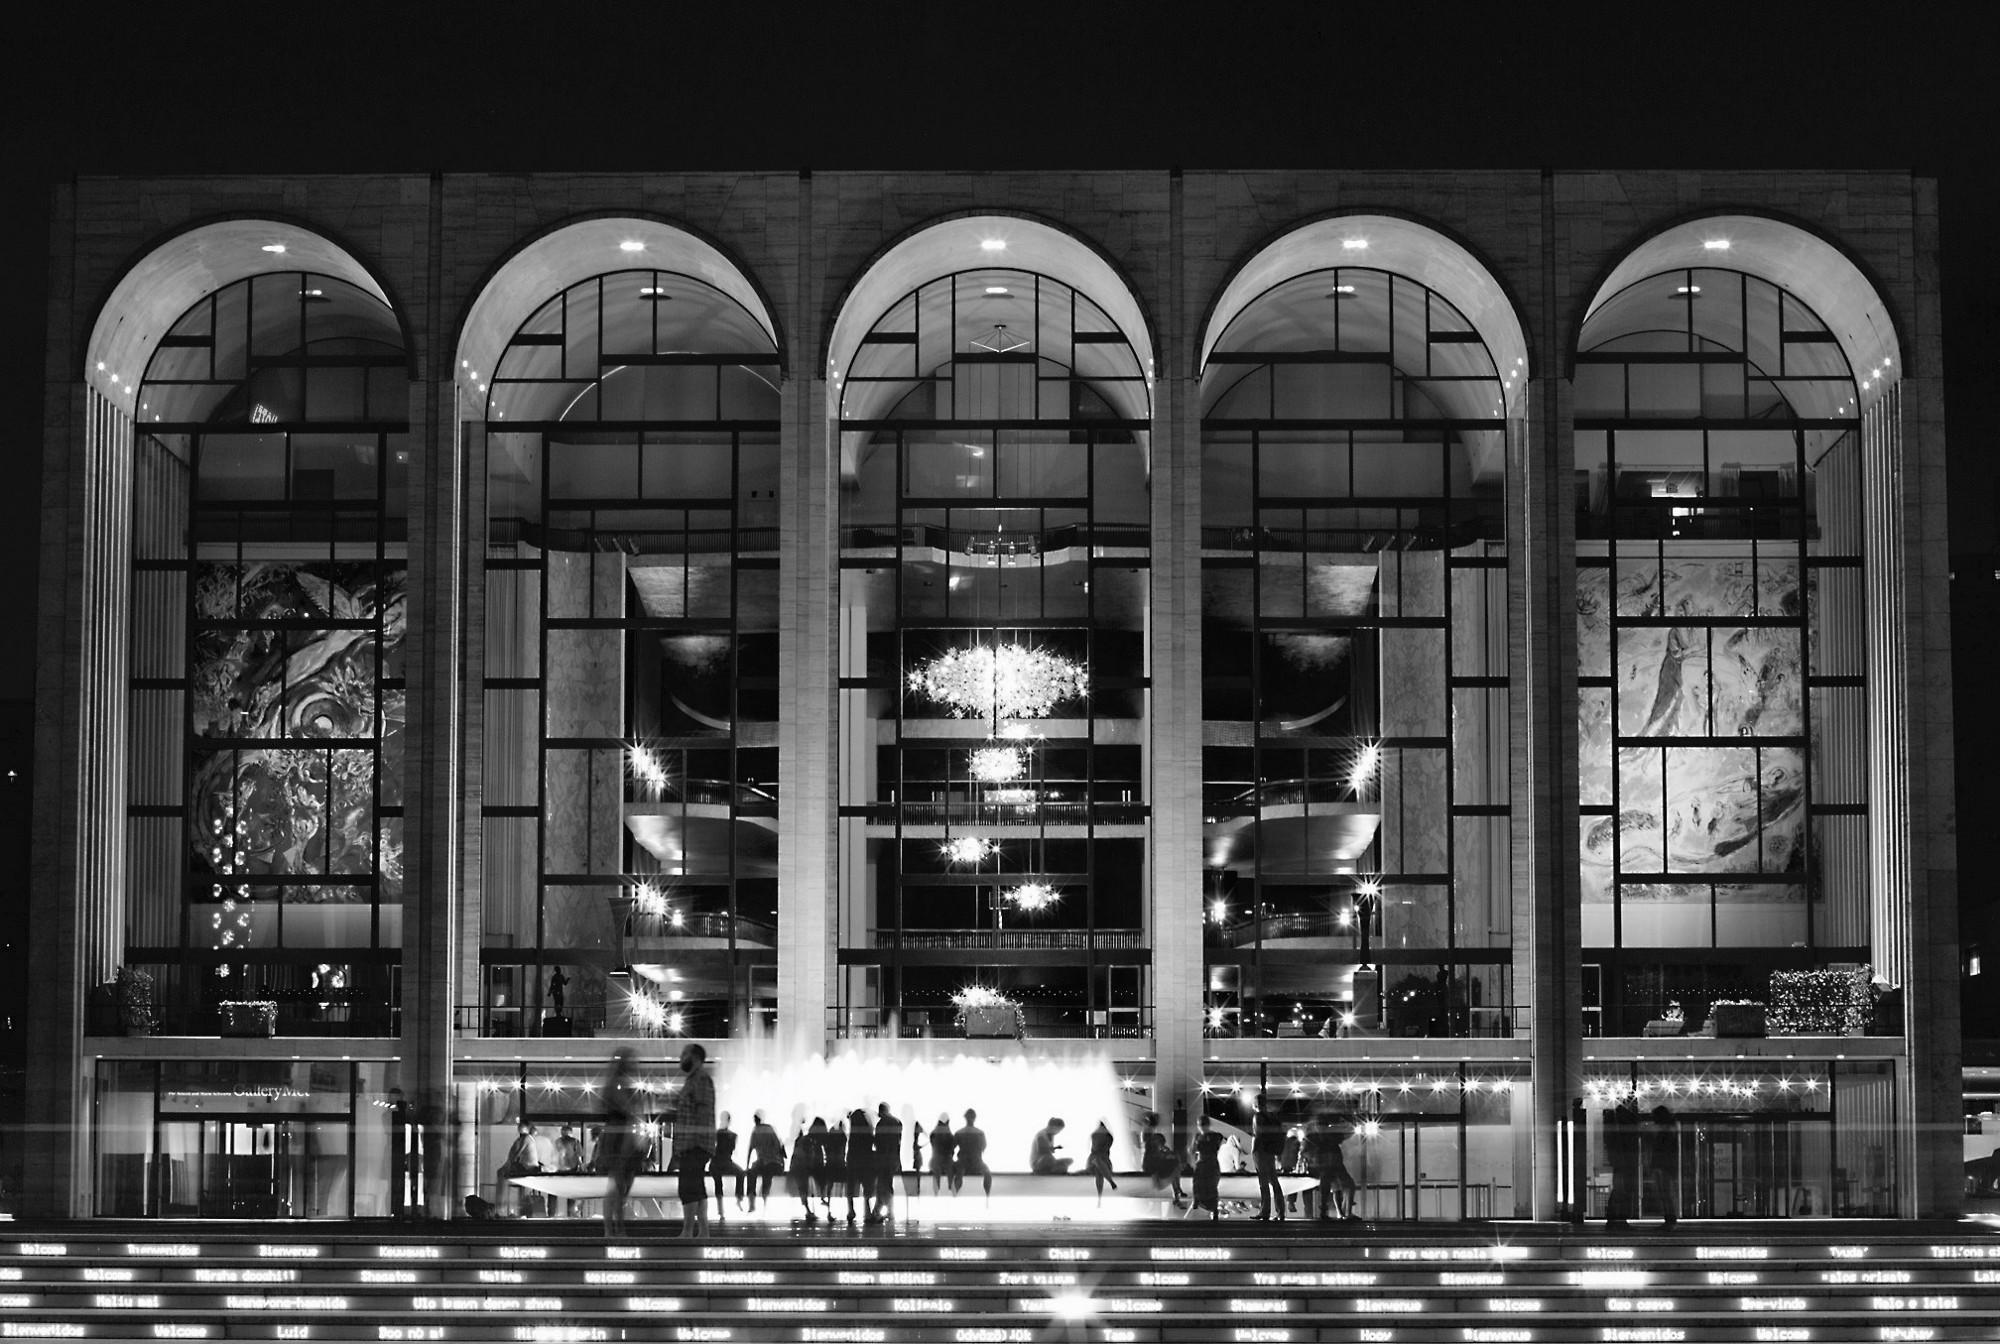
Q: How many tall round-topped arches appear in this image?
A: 5